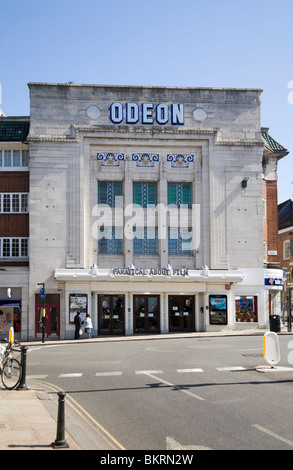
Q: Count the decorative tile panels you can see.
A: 3